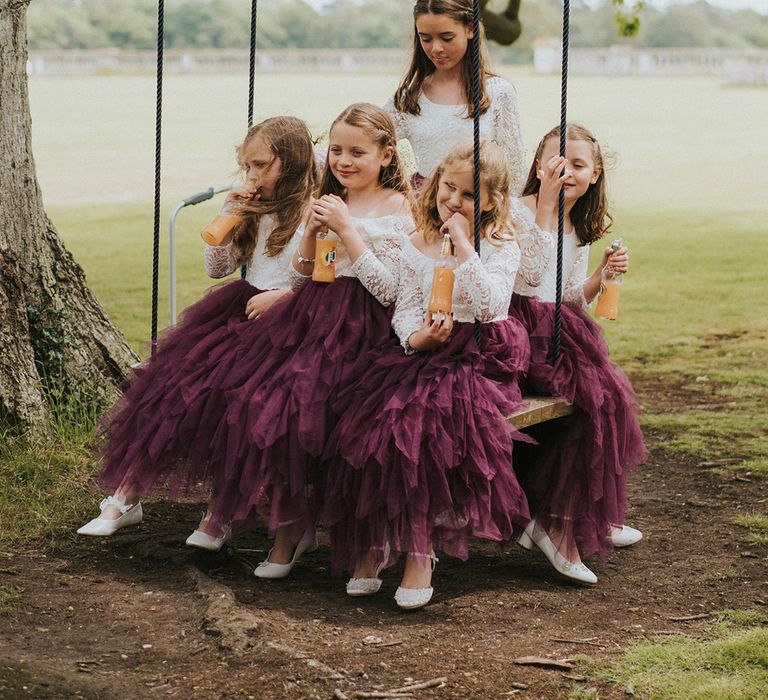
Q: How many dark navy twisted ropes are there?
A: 4